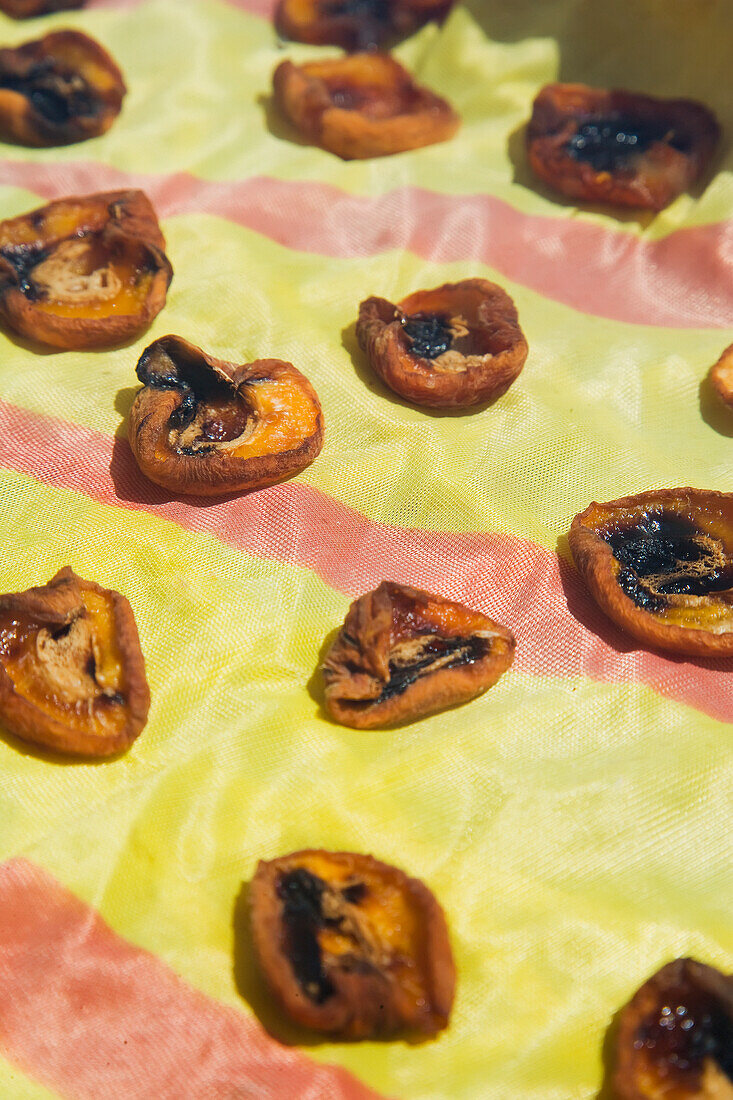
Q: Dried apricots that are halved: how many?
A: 14